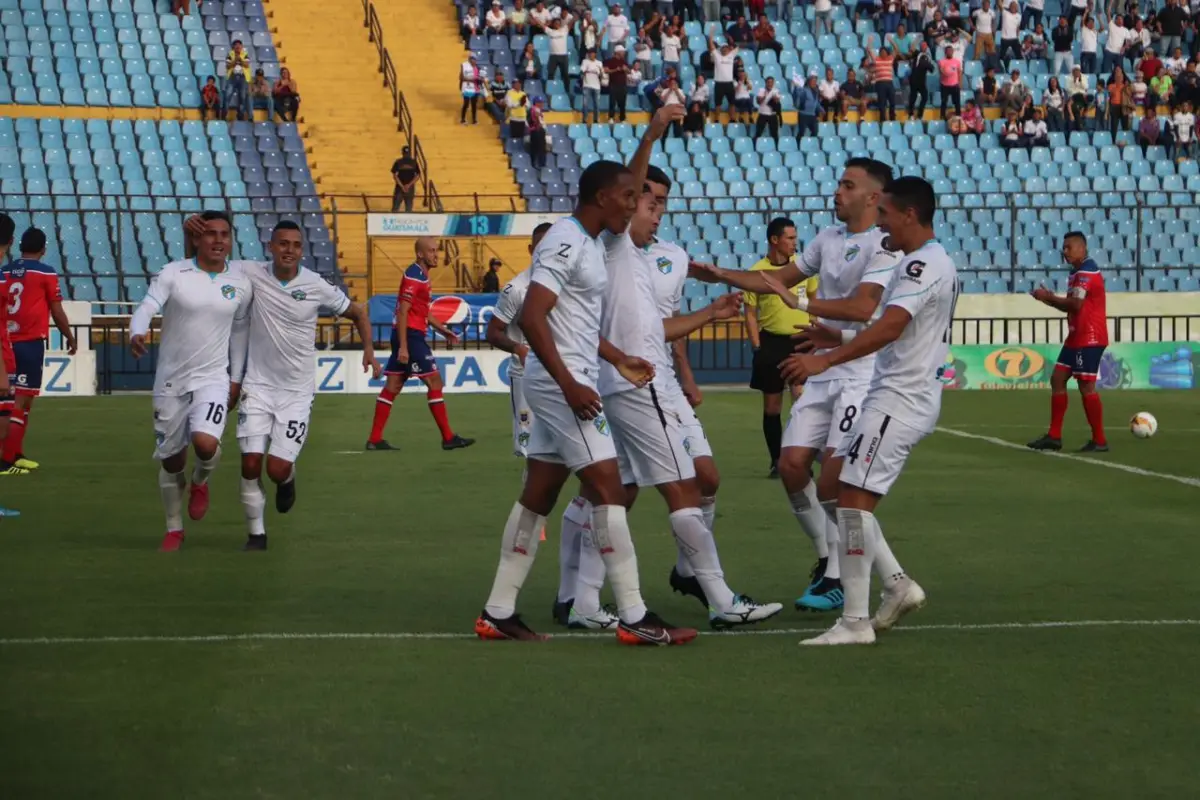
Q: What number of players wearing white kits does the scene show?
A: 8